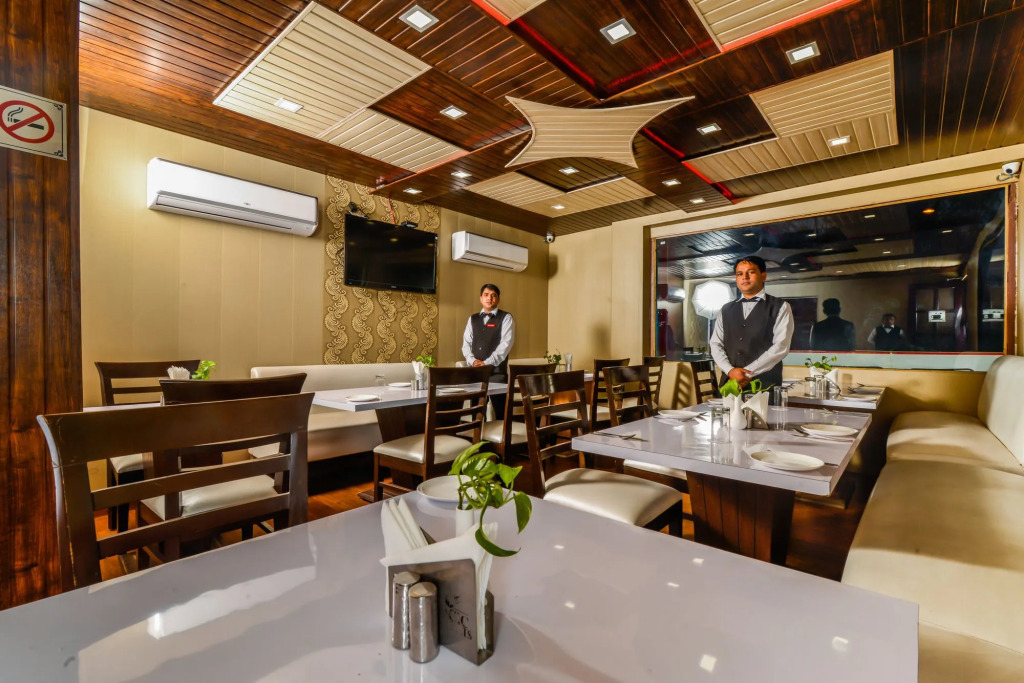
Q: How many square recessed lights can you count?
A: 13